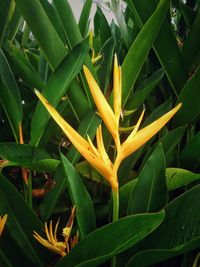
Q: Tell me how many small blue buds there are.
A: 0